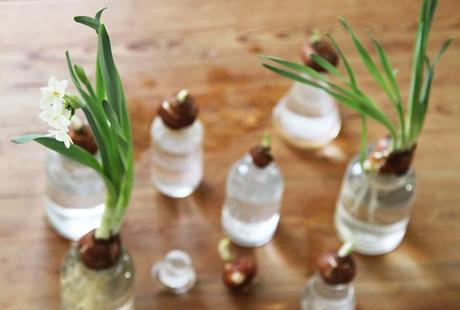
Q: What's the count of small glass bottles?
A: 7